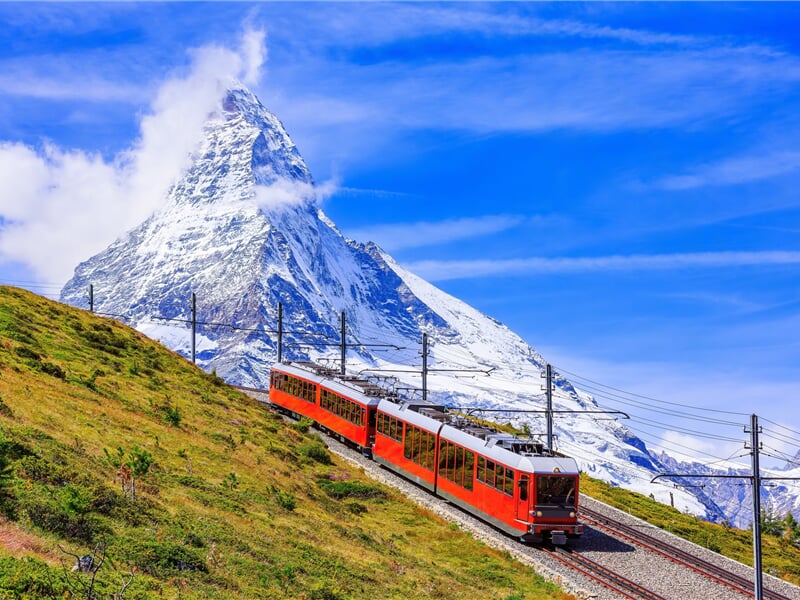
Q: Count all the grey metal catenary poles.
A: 7